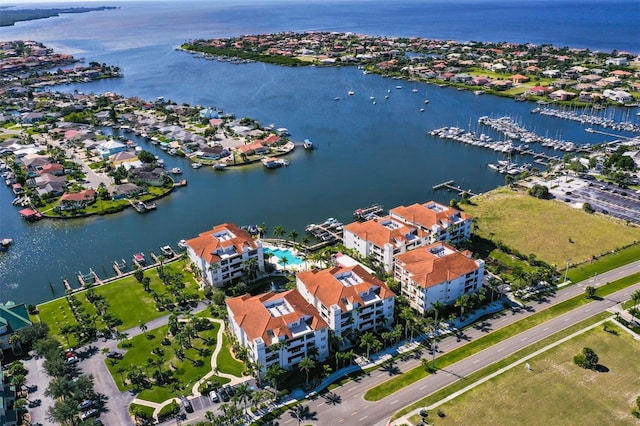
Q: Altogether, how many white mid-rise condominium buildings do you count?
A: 6